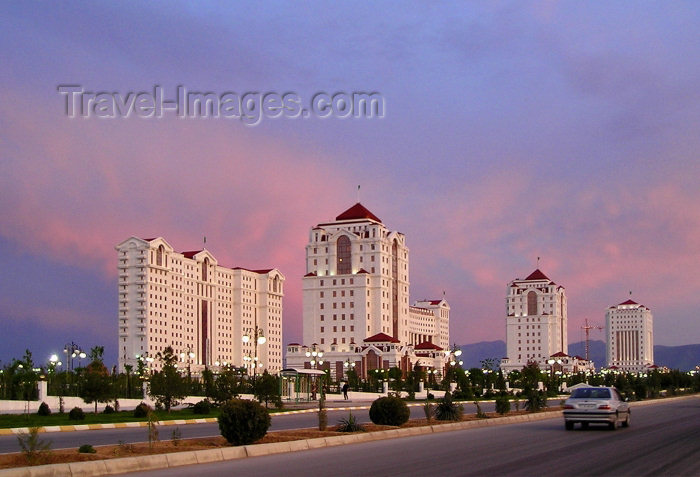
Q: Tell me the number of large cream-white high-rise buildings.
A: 4